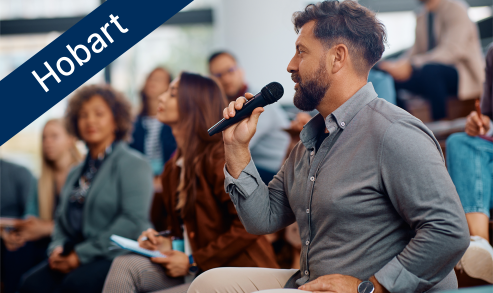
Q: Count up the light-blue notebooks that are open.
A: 1